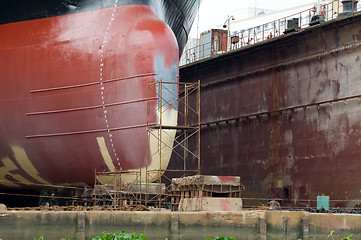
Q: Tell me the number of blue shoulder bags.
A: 0